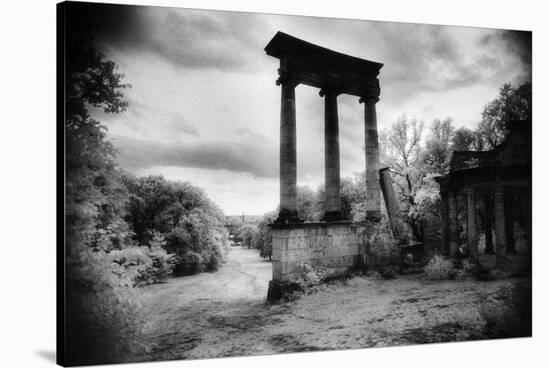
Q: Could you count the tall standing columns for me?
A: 3